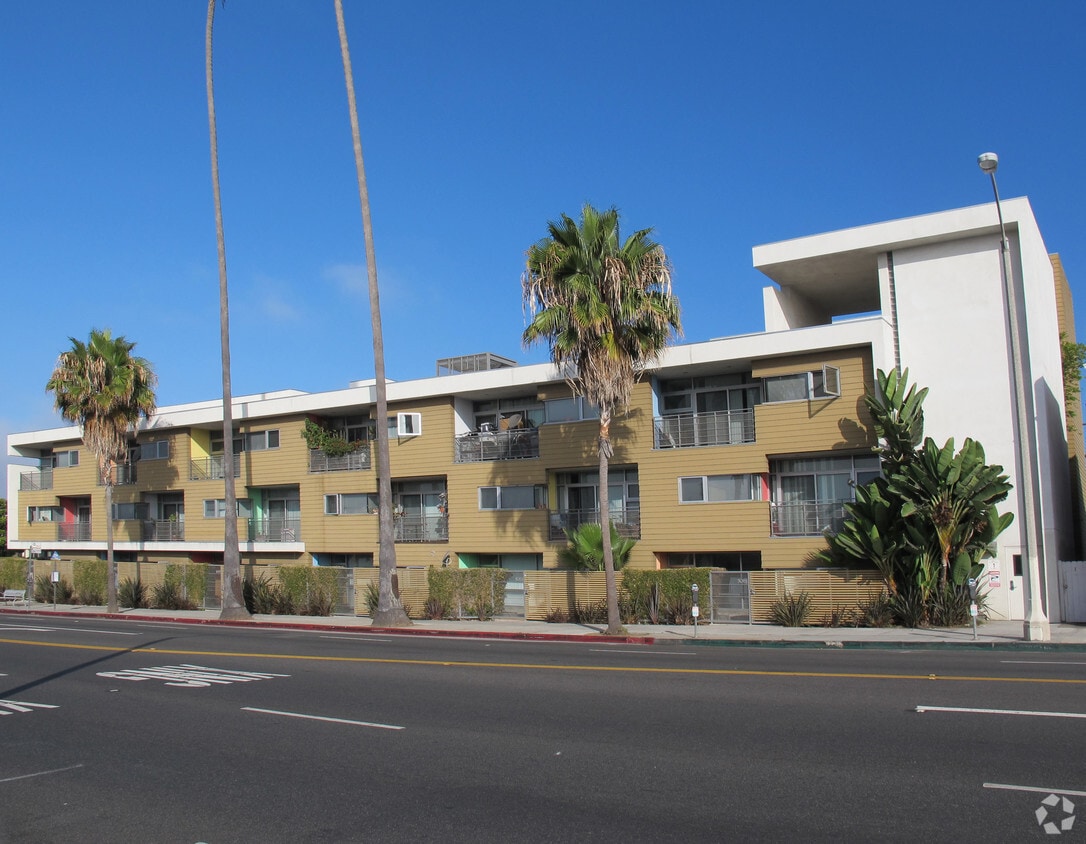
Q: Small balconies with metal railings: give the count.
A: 12